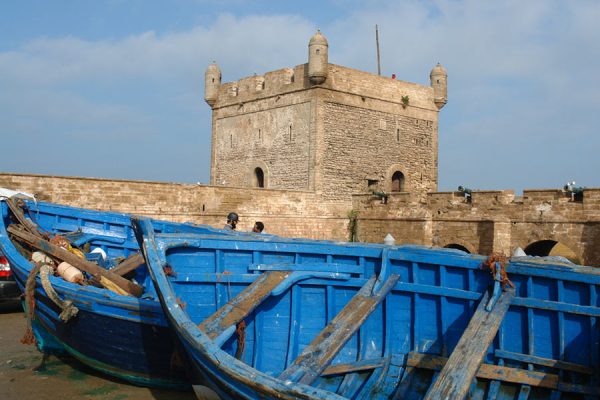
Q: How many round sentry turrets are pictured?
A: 3